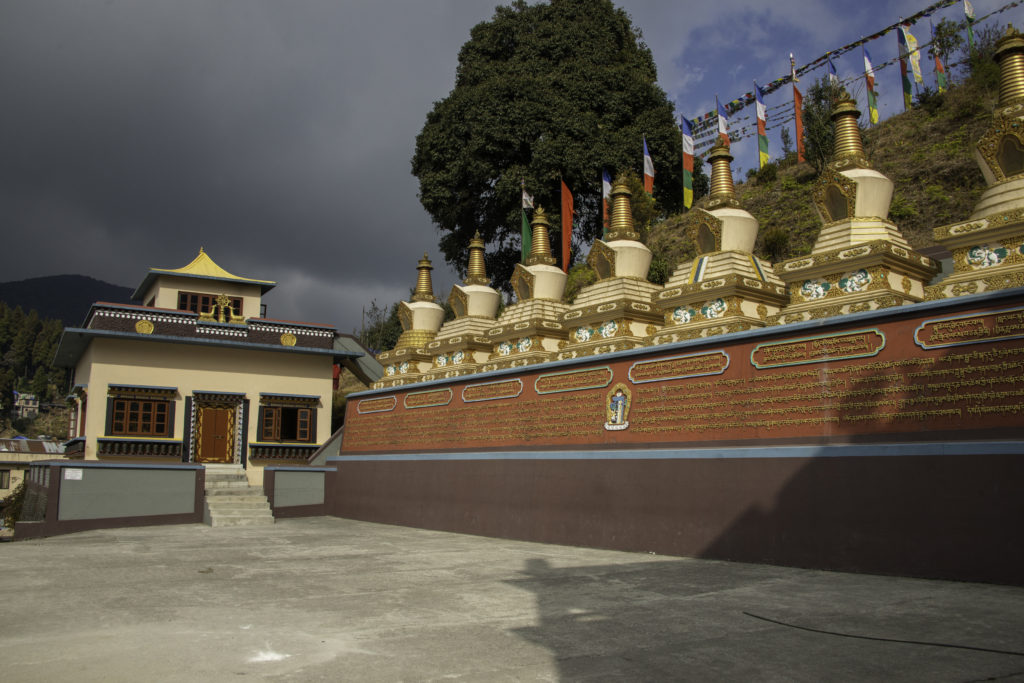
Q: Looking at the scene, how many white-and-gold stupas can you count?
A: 7